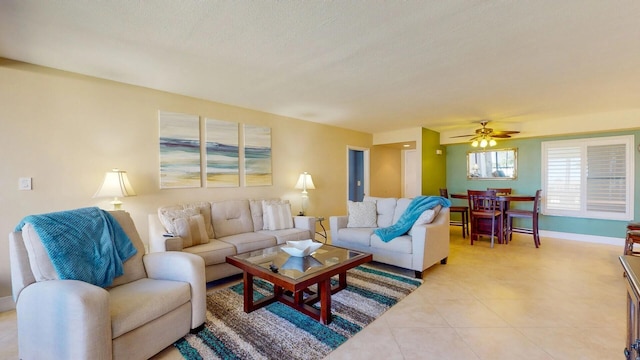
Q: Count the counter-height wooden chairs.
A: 4